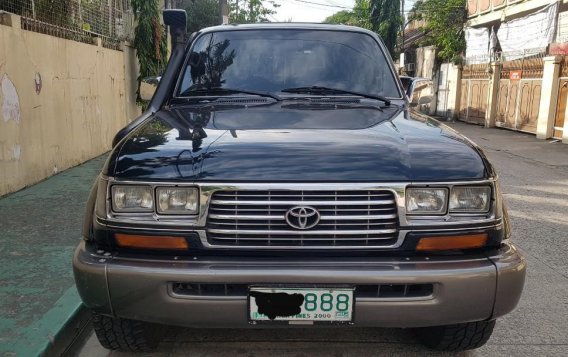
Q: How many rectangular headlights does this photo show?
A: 4